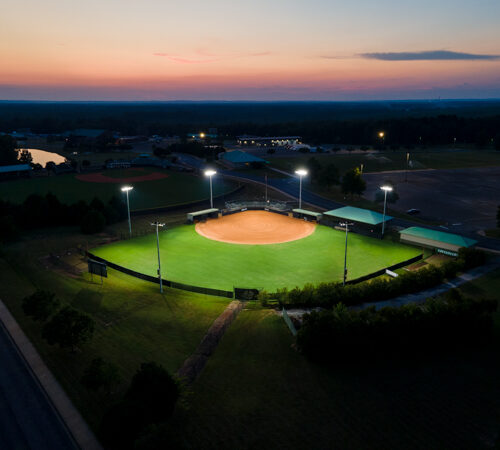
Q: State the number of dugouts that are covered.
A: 2